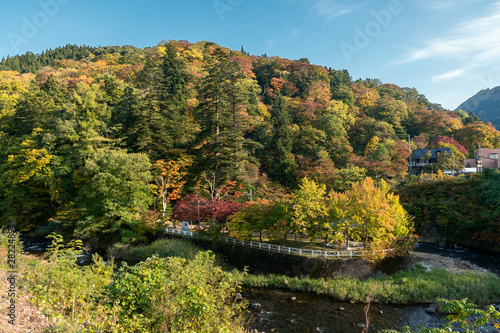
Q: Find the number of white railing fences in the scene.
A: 1